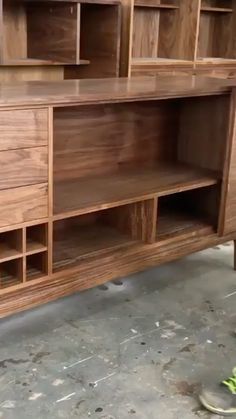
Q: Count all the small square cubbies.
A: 4